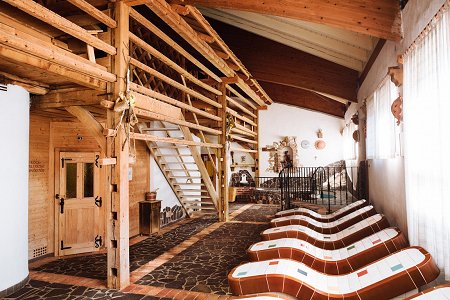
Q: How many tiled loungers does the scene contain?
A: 6